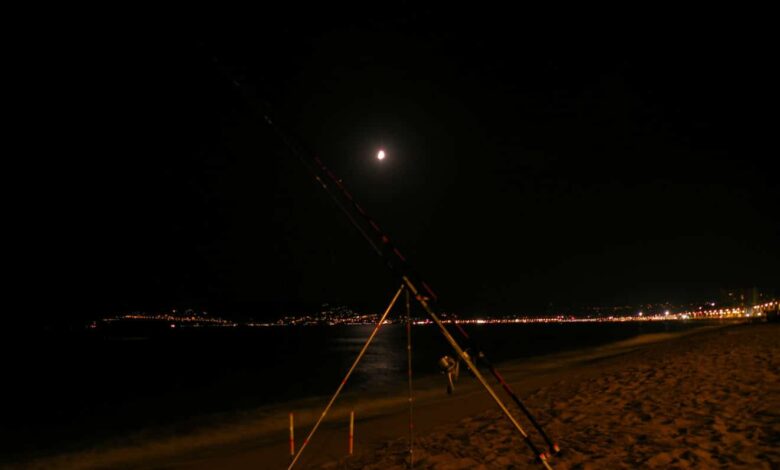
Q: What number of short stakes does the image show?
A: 2